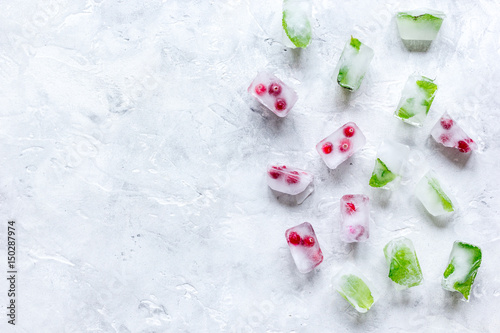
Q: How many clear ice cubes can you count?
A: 0